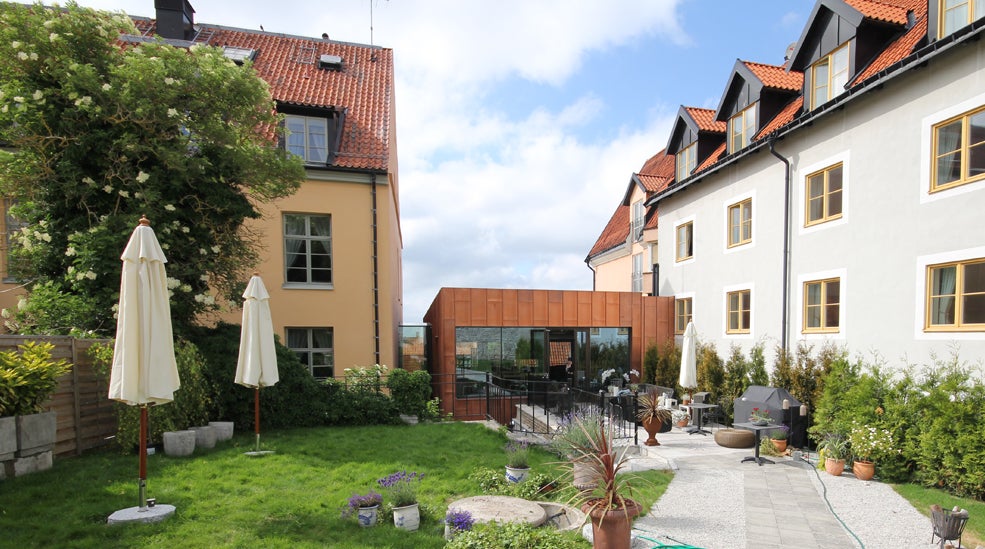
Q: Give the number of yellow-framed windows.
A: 12